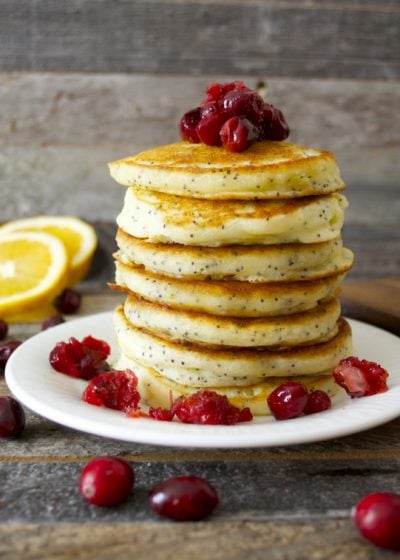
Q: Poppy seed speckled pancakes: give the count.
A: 7